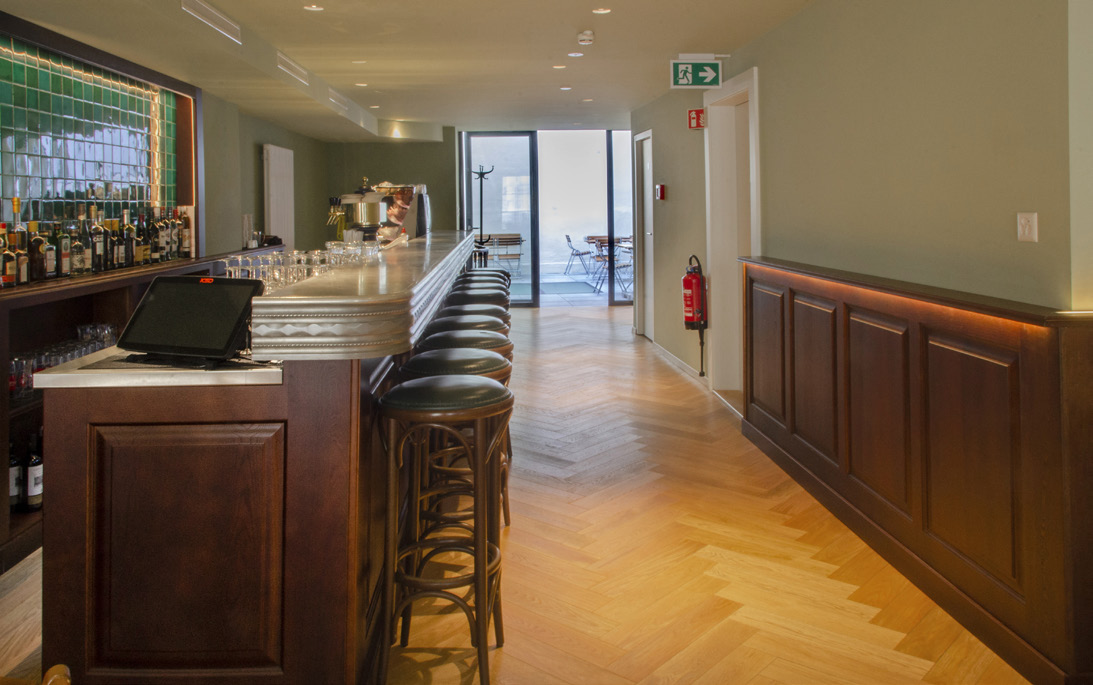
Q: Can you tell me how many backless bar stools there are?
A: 10